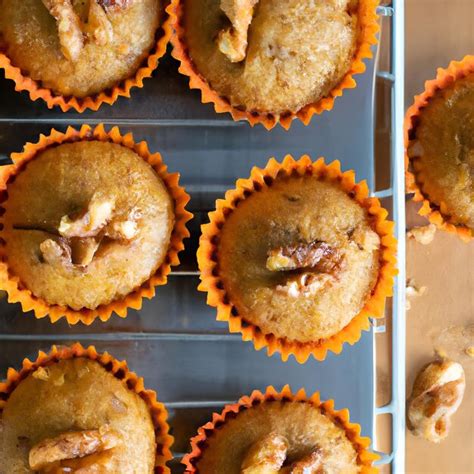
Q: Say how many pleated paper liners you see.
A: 7